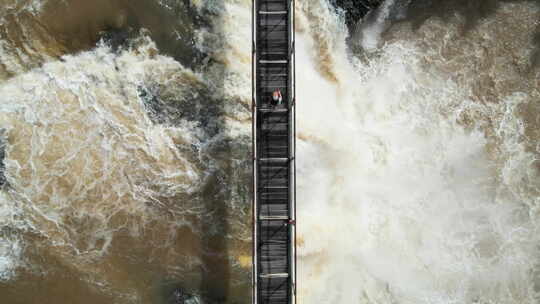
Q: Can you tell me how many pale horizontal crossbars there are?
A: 6